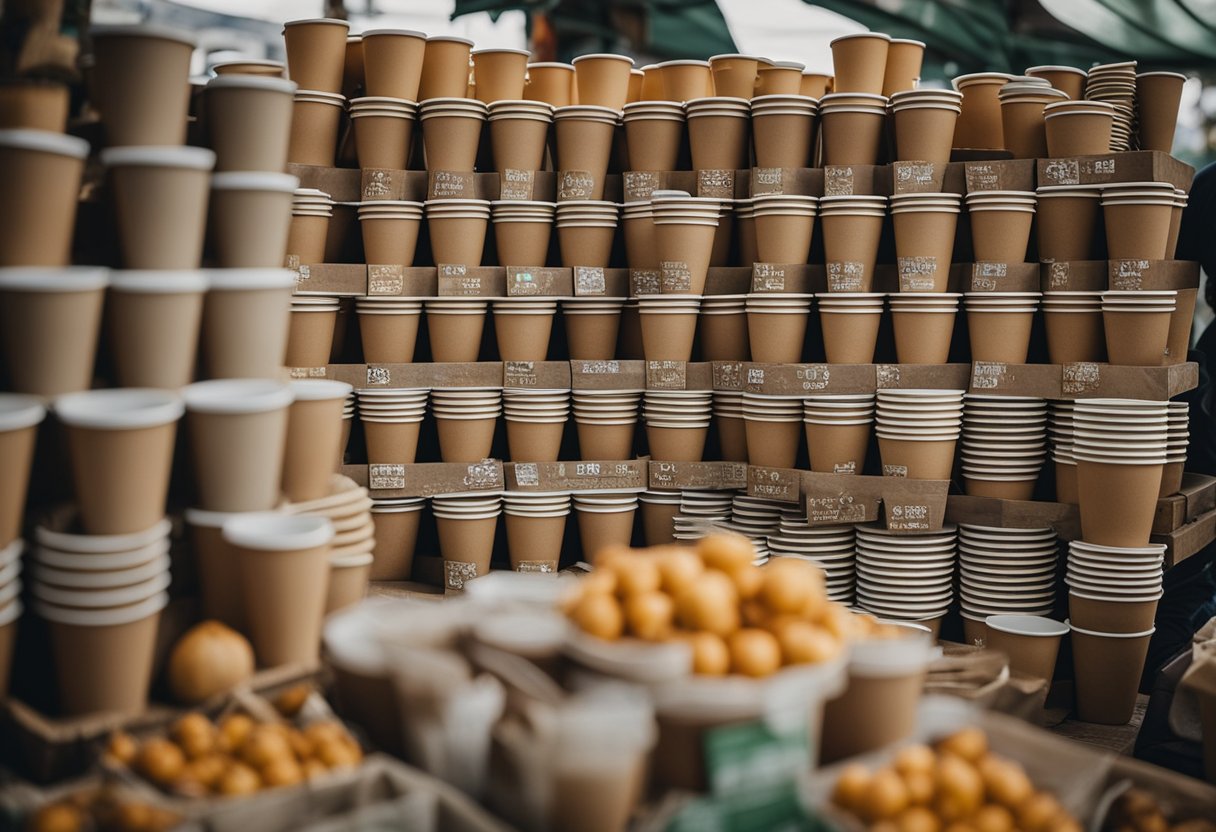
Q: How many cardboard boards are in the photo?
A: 4